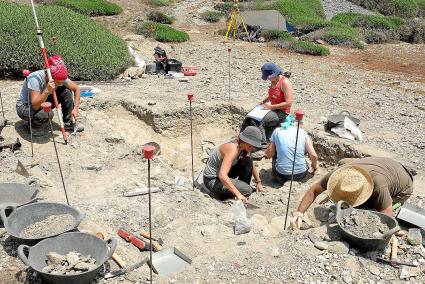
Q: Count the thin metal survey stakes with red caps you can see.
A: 6